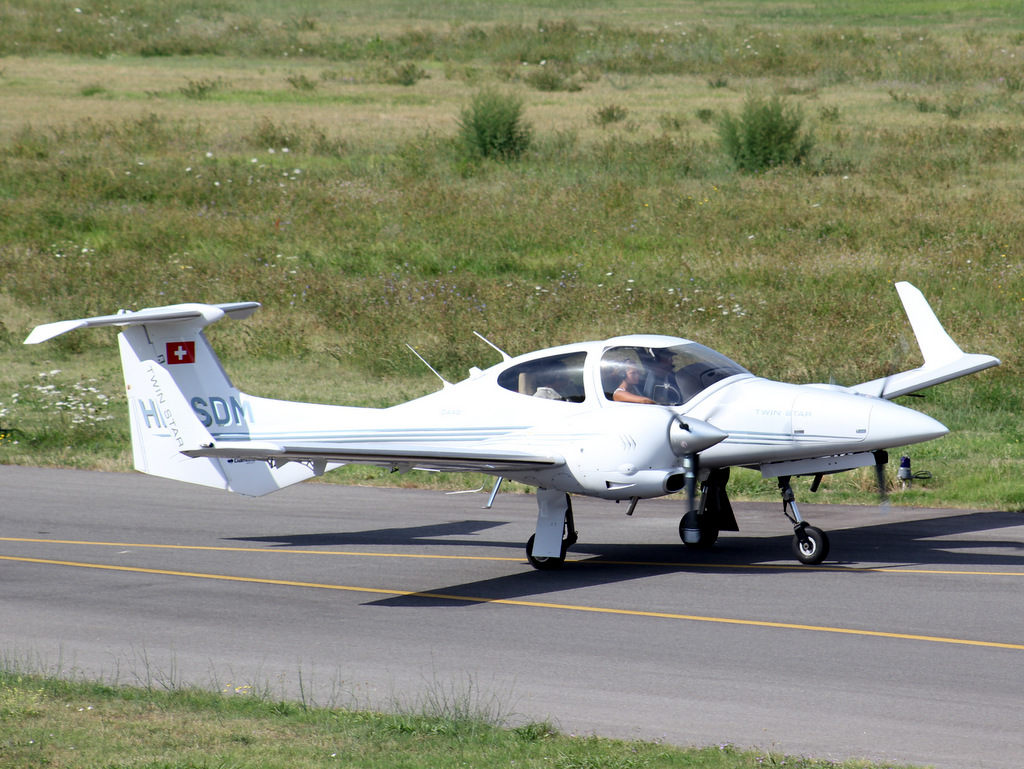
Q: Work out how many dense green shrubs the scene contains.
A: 2